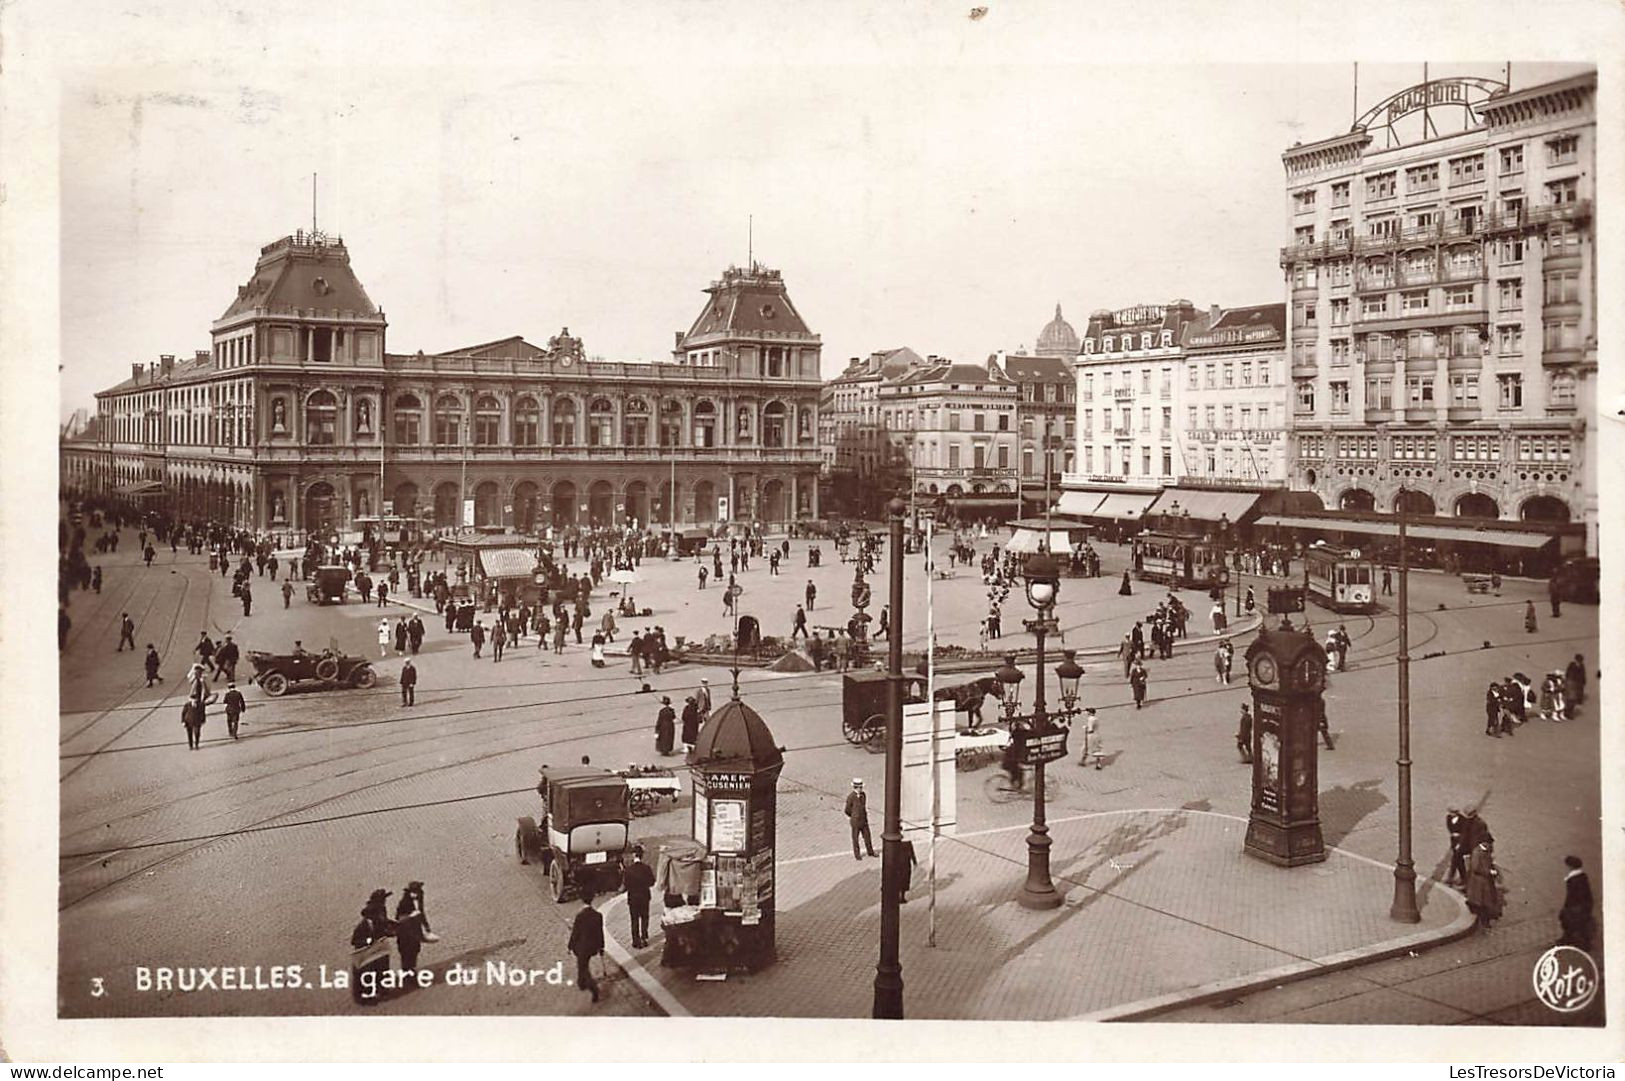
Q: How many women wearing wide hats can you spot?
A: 2